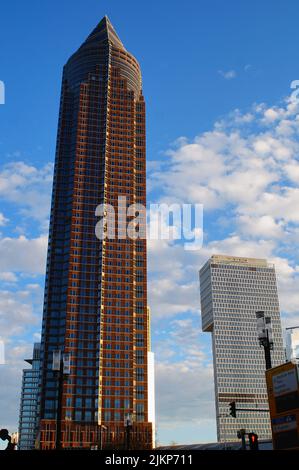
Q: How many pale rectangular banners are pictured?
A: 2